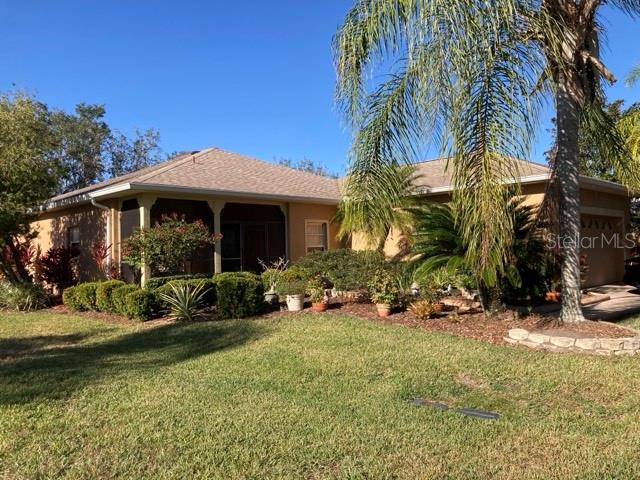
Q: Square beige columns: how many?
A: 2